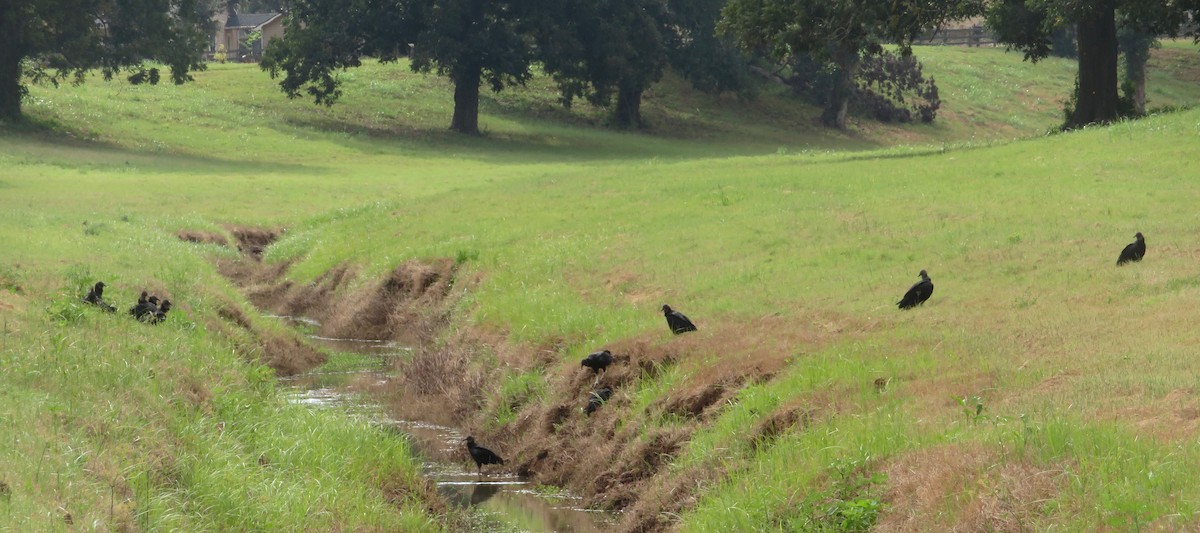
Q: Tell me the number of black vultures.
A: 10